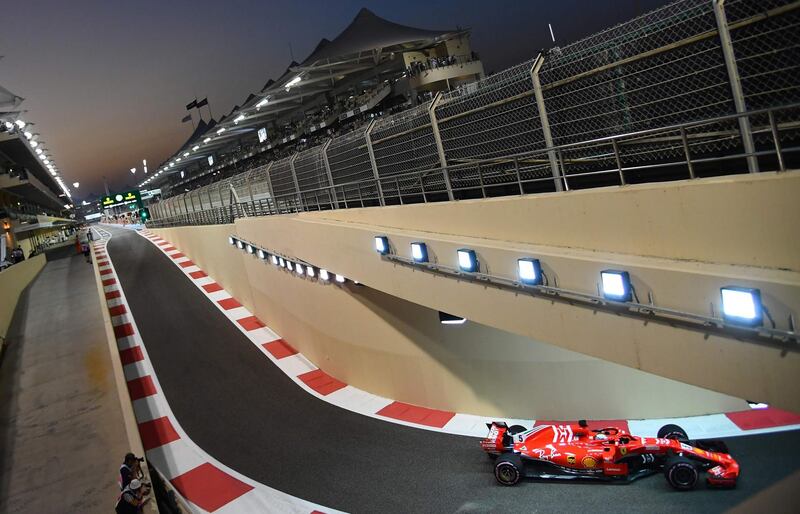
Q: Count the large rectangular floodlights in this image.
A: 6